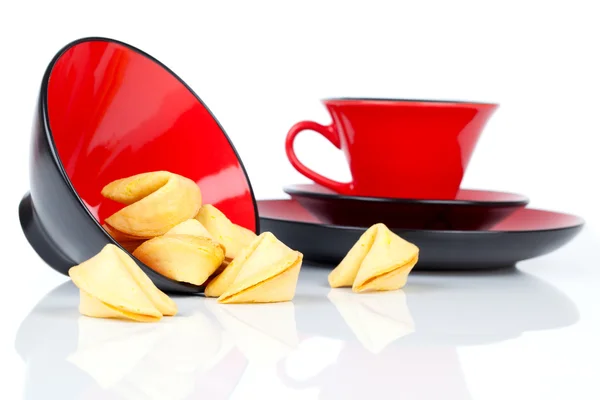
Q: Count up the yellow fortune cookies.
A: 6